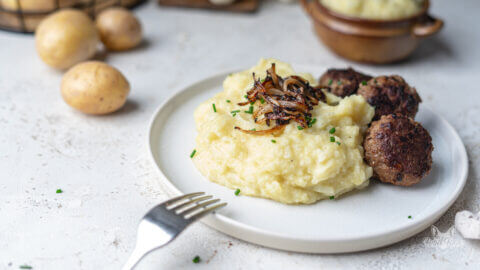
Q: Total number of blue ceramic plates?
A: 0